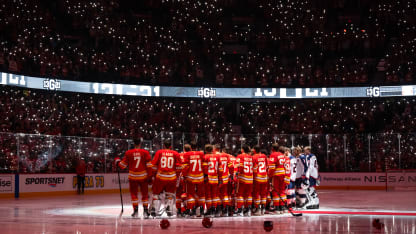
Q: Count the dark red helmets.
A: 4